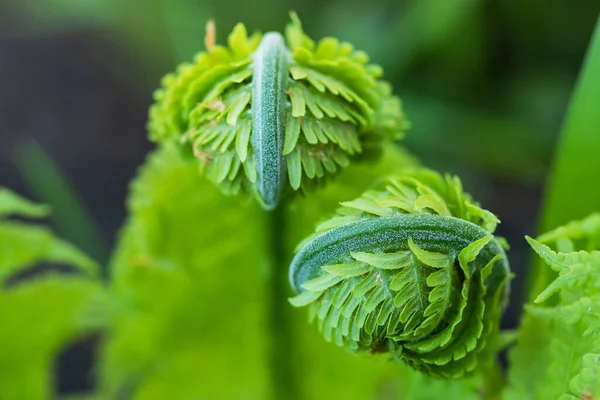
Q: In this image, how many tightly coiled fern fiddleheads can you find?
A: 2